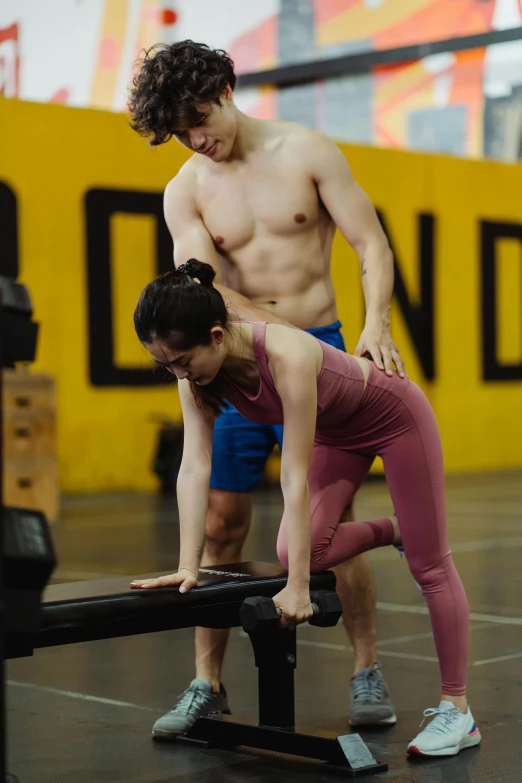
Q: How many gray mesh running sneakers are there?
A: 2